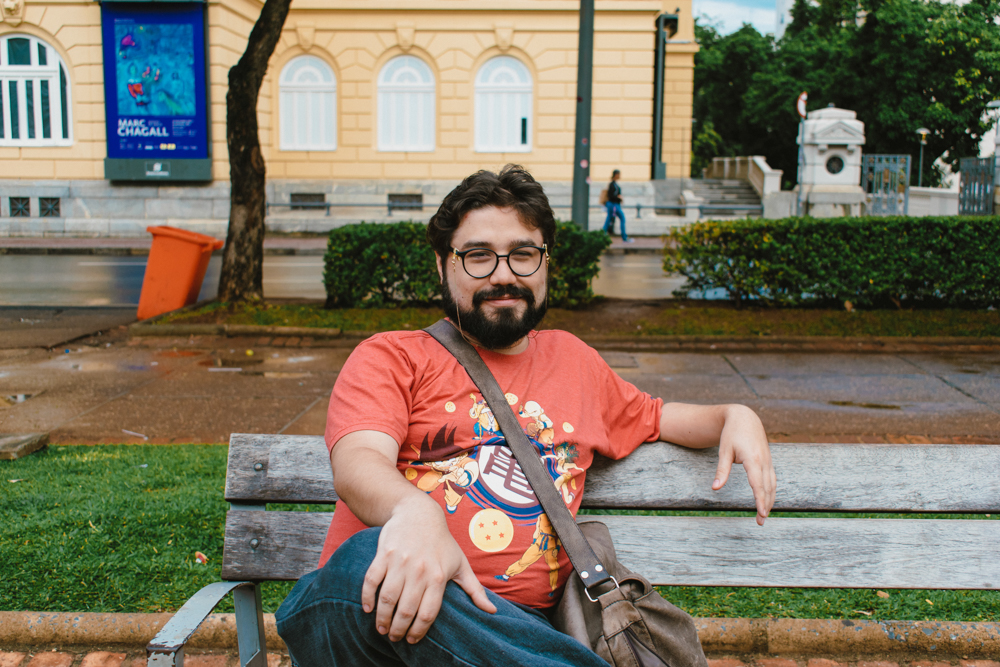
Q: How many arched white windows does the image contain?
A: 4